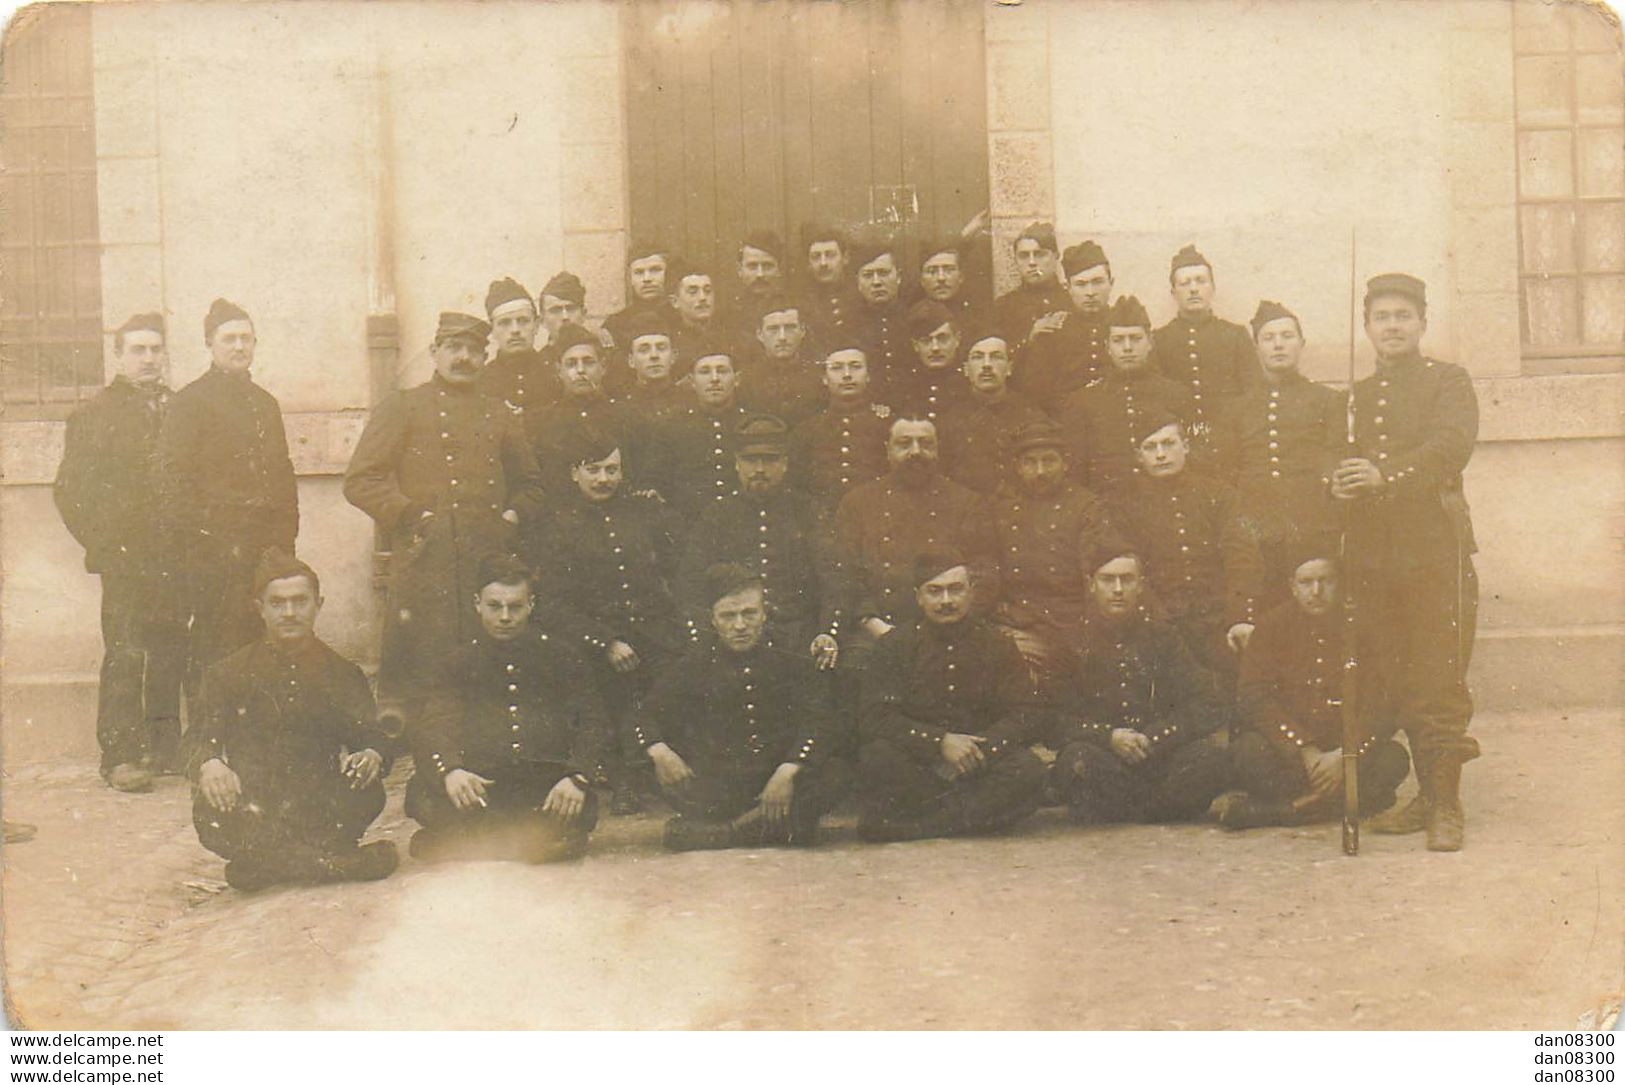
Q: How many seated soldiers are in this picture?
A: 11